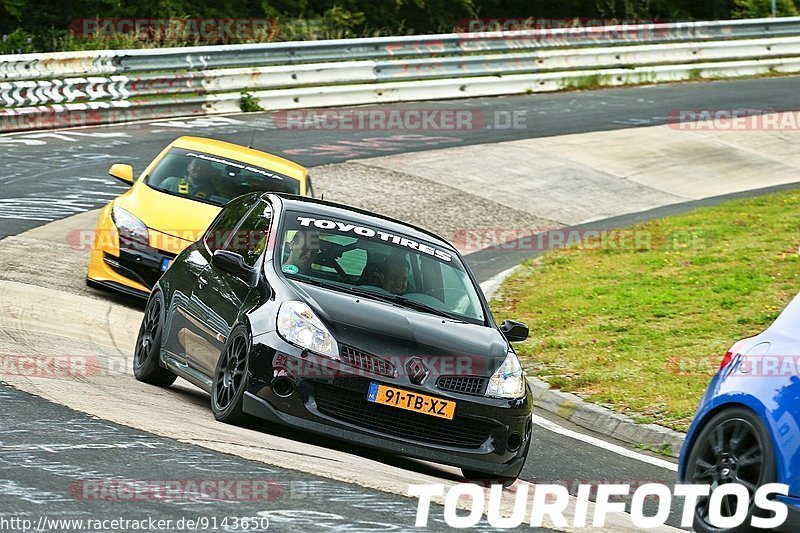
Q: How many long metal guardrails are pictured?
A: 3